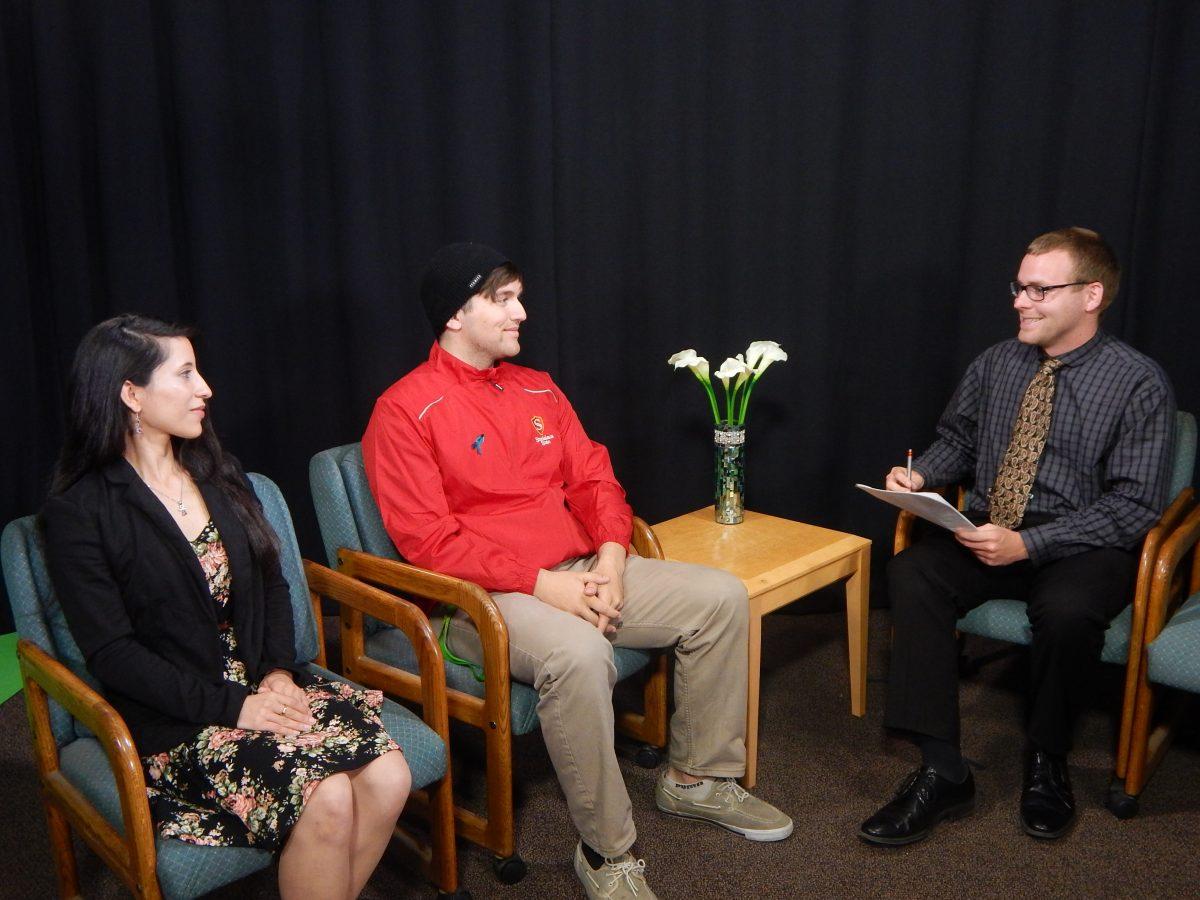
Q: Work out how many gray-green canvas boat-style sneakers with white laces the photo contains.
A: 2